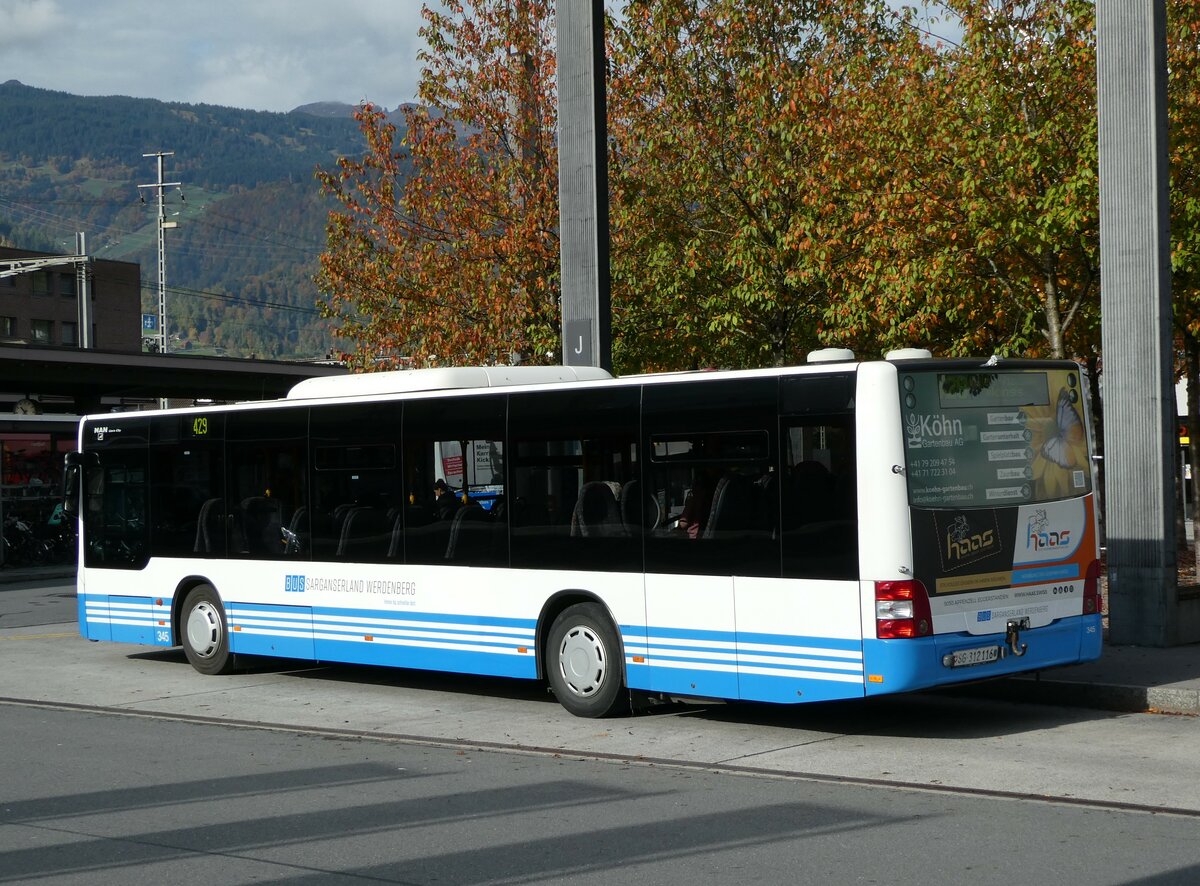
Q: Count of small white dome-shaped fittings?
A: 2